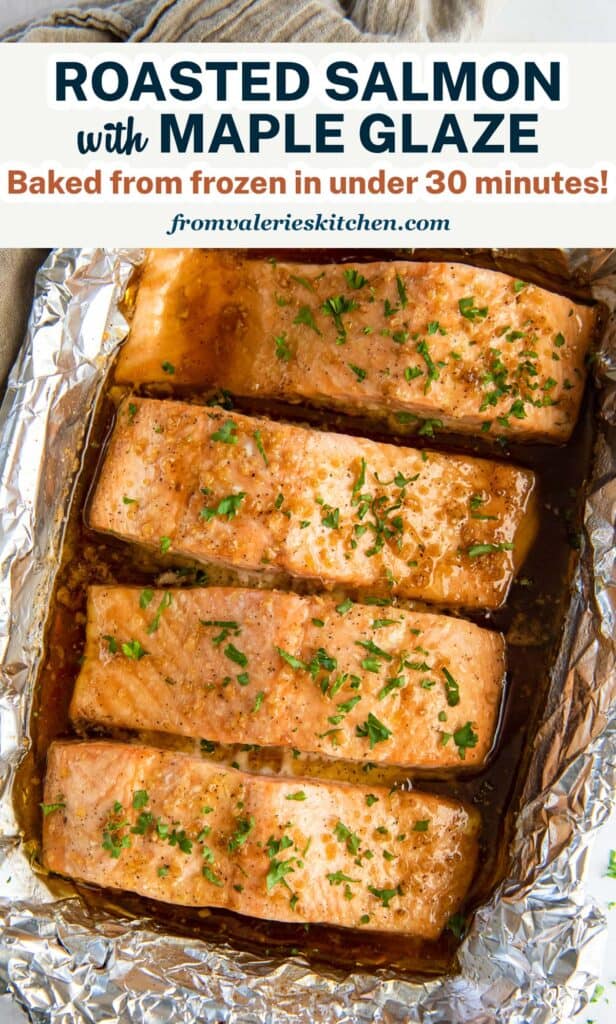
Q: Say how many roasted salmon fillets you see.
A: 4